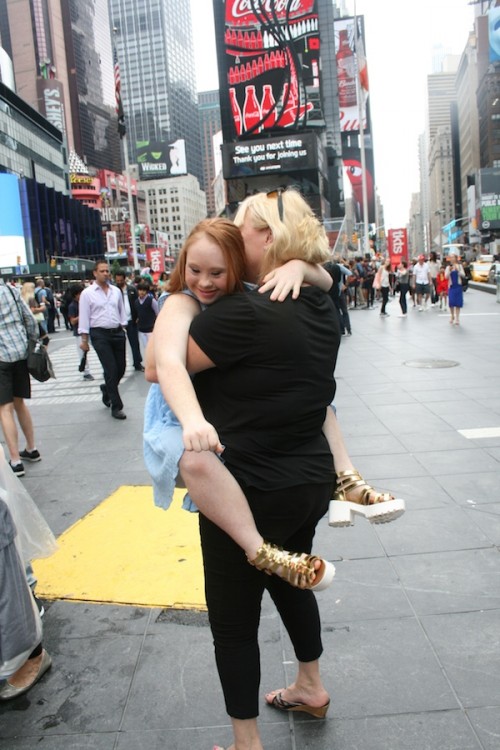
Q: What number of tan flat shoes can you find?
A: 1